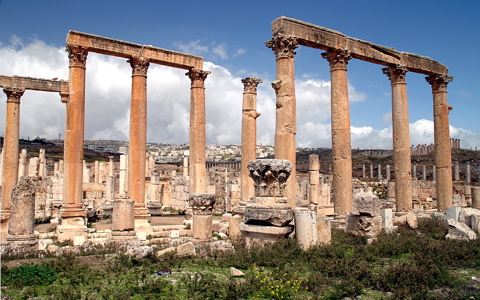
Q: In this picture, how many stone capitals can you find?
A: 11